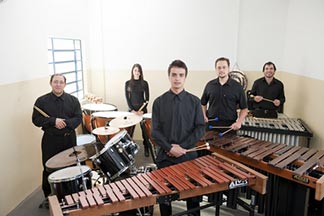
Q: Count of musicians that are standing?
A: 5